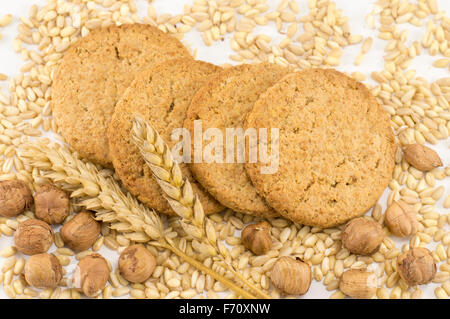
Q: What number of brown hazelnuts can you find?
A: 14